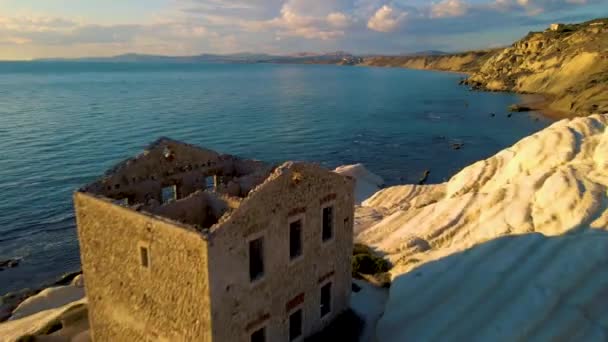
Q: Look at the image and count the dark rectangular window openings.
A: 7